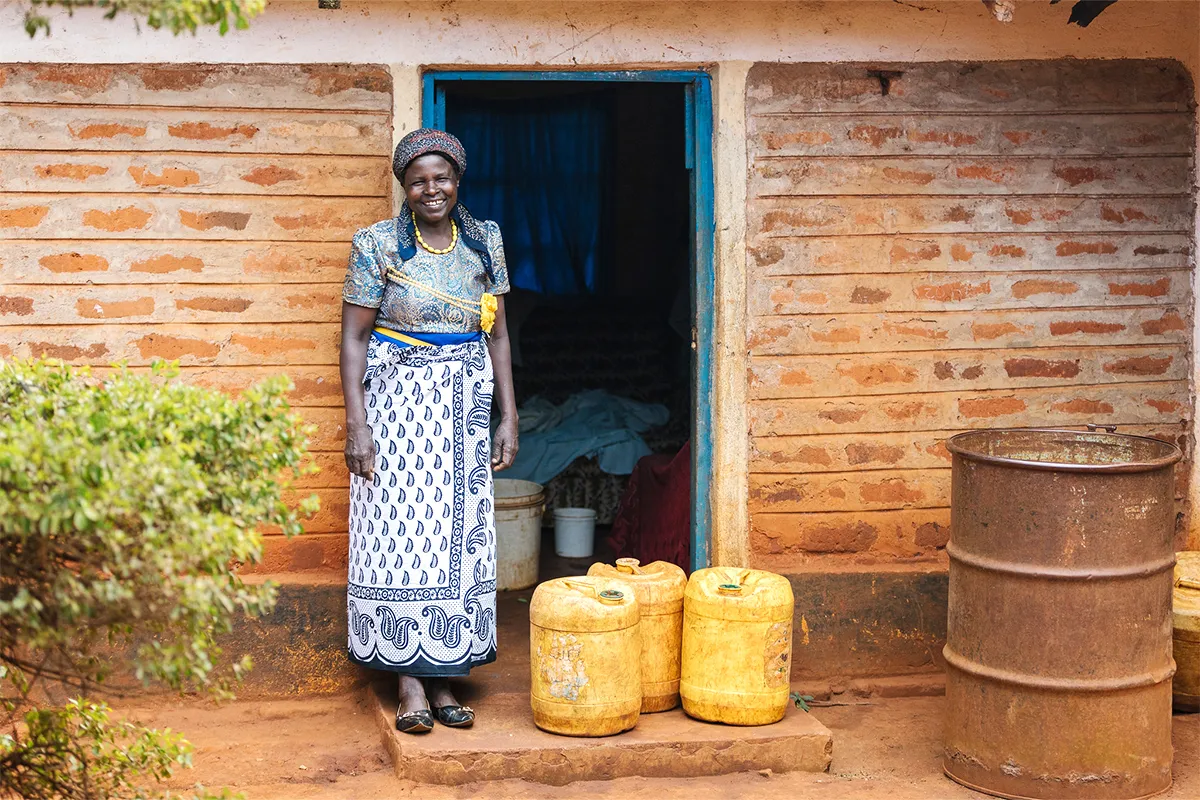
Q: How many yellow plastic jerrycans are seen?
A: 4